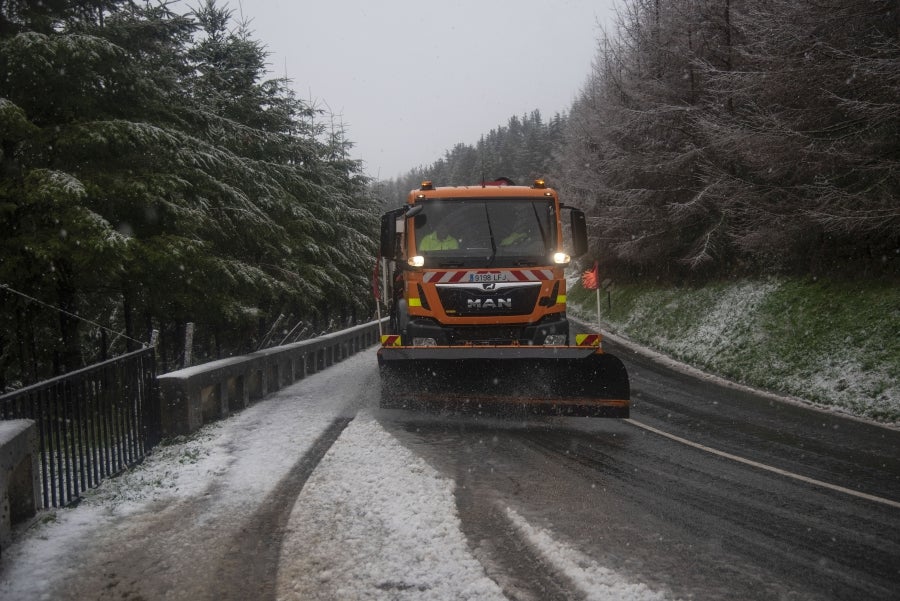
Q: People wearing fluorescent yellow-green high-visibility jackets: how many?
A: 2